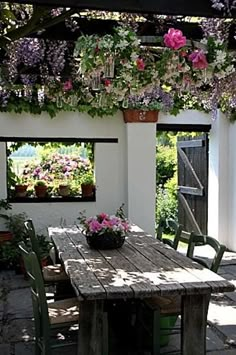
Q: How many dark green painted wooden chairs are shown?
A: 4